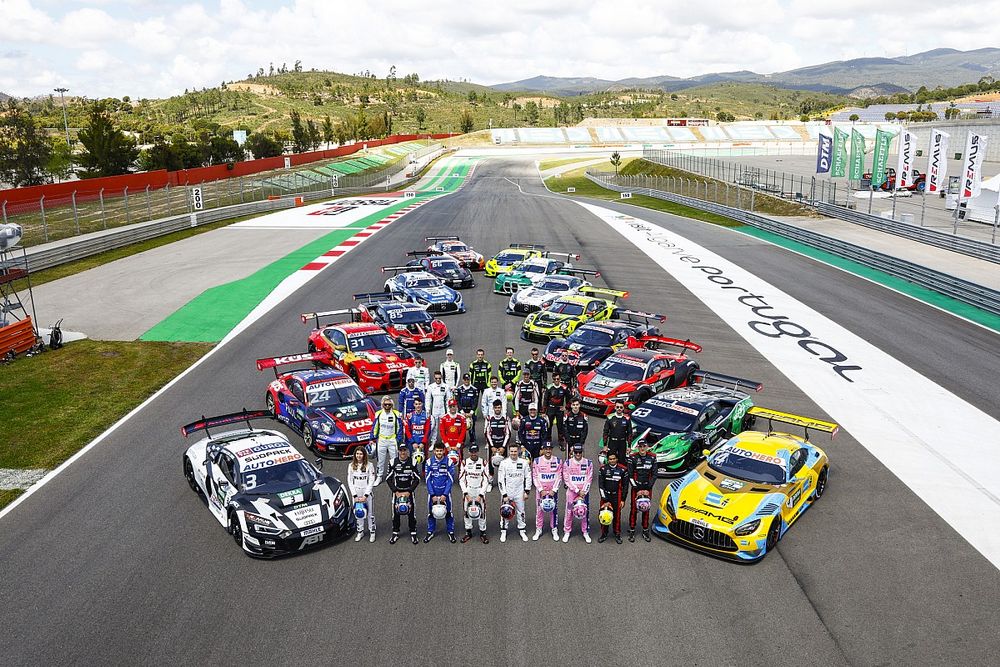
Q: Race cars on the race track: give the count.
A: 15